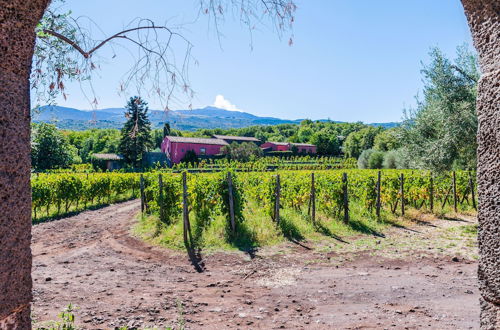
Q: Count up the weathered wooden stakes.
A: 12